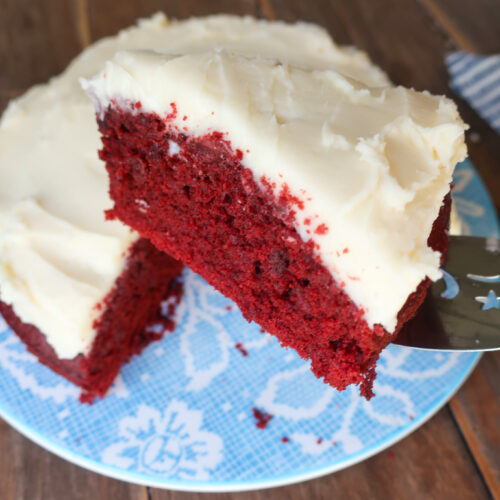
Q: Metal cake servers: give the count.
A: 1